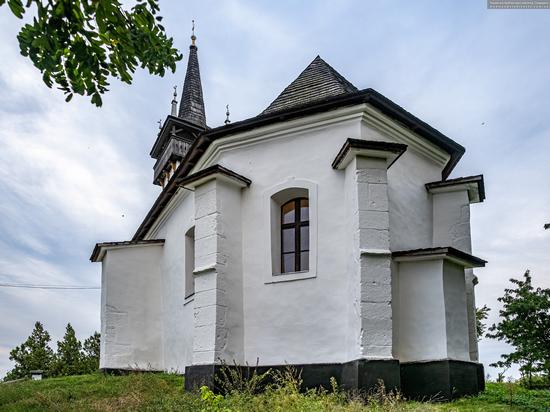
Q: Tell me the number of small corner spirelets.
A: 3